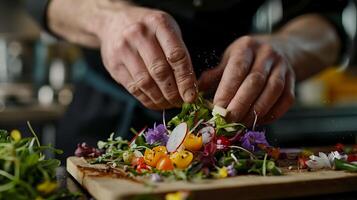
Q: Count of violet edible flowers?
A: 2